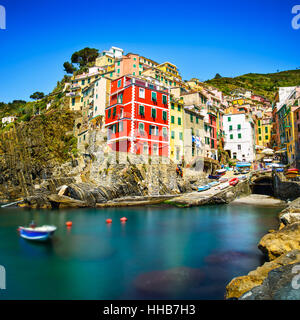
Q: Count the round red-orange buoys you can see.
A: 3